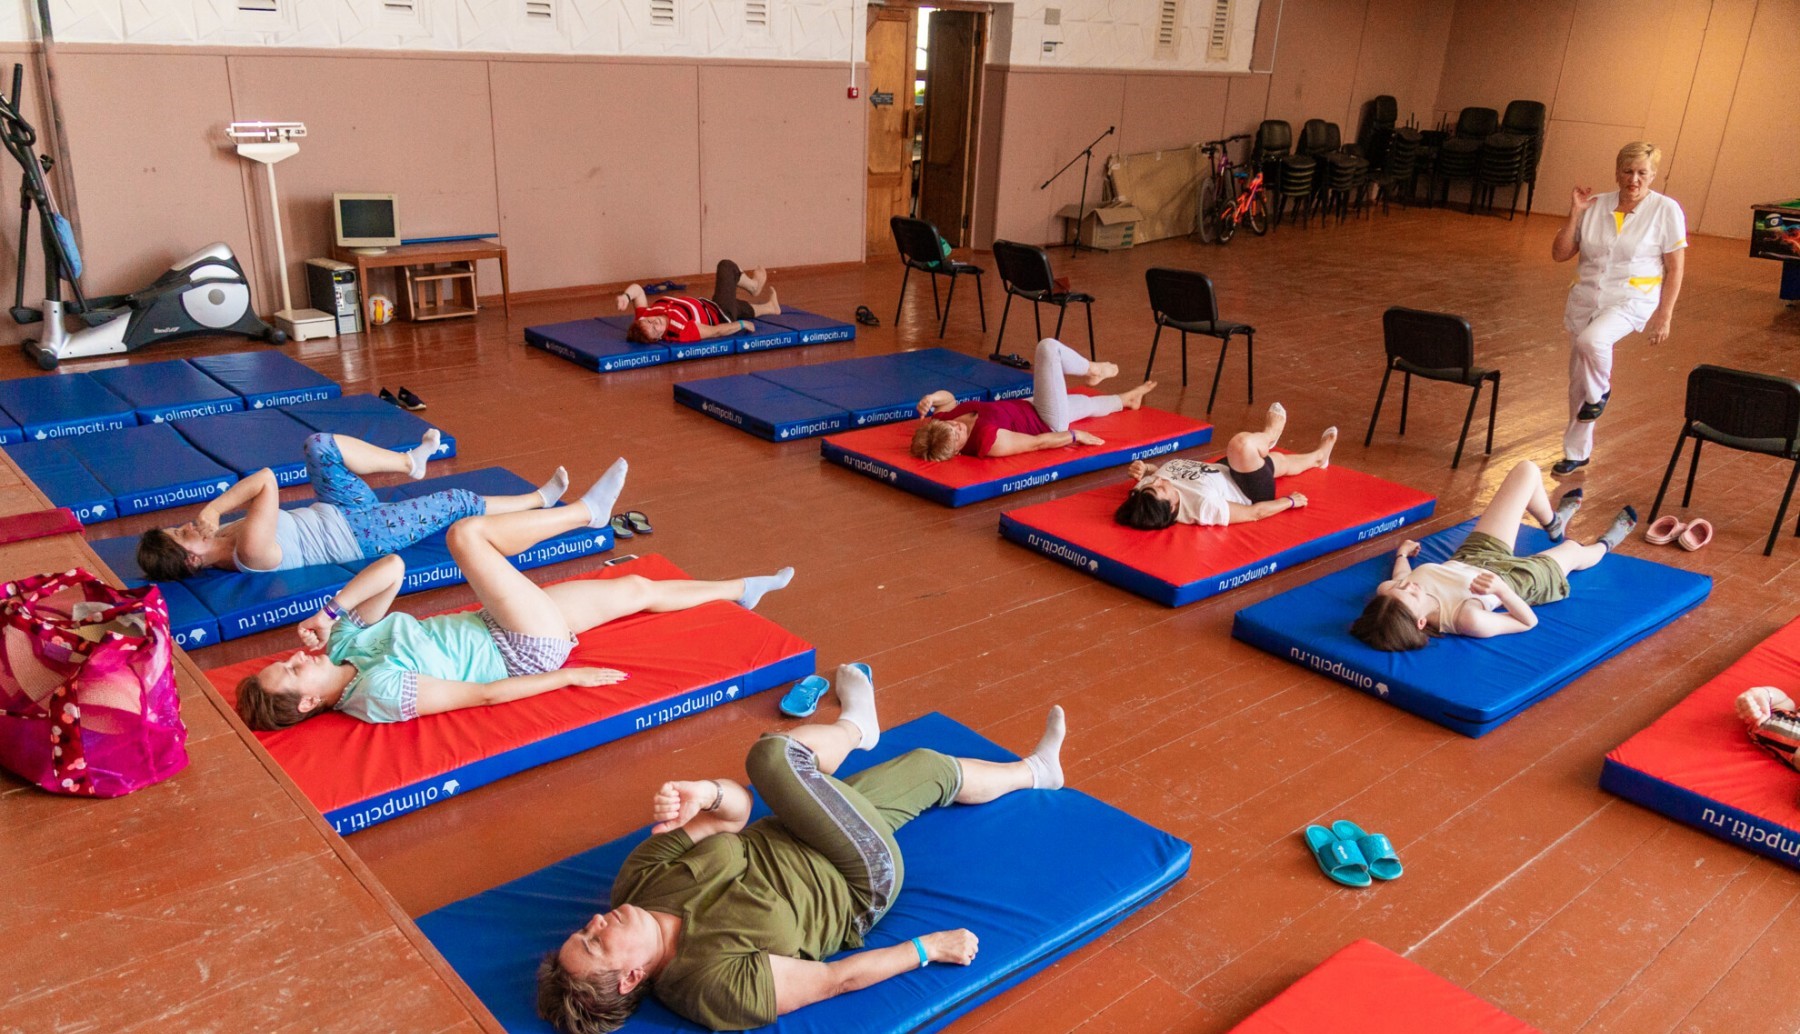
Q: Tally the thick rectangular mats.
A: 12